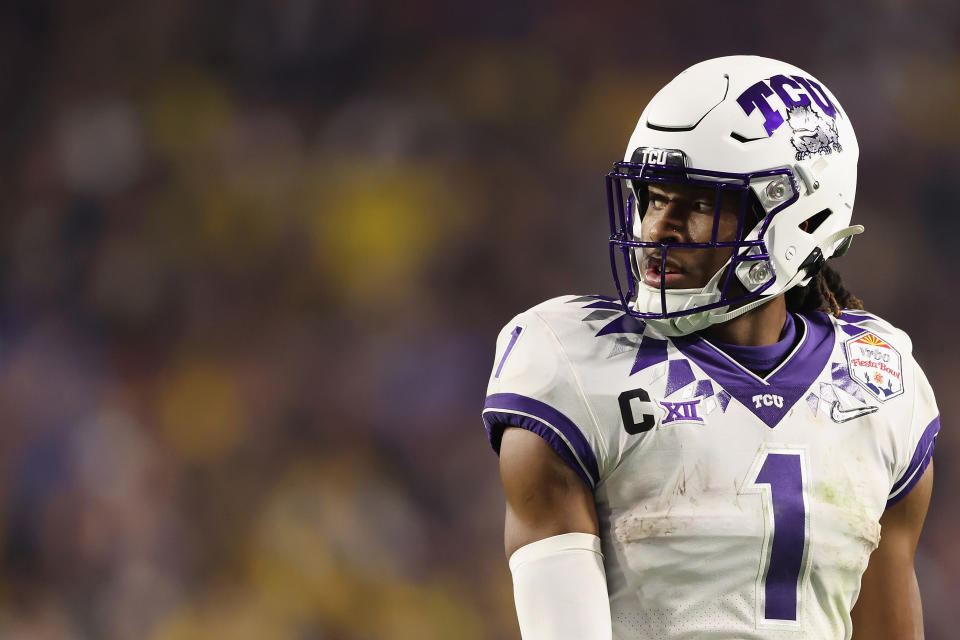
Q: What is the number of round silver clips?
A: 2